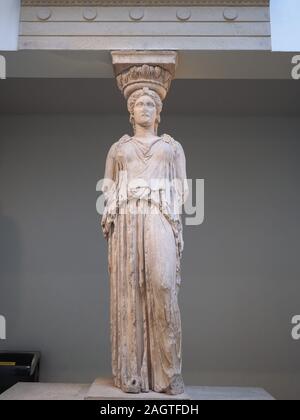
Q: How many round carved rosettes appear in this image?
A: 5